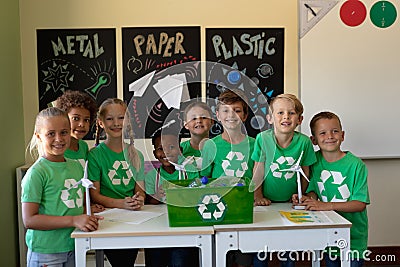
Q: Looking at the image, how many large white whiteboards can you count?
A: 1